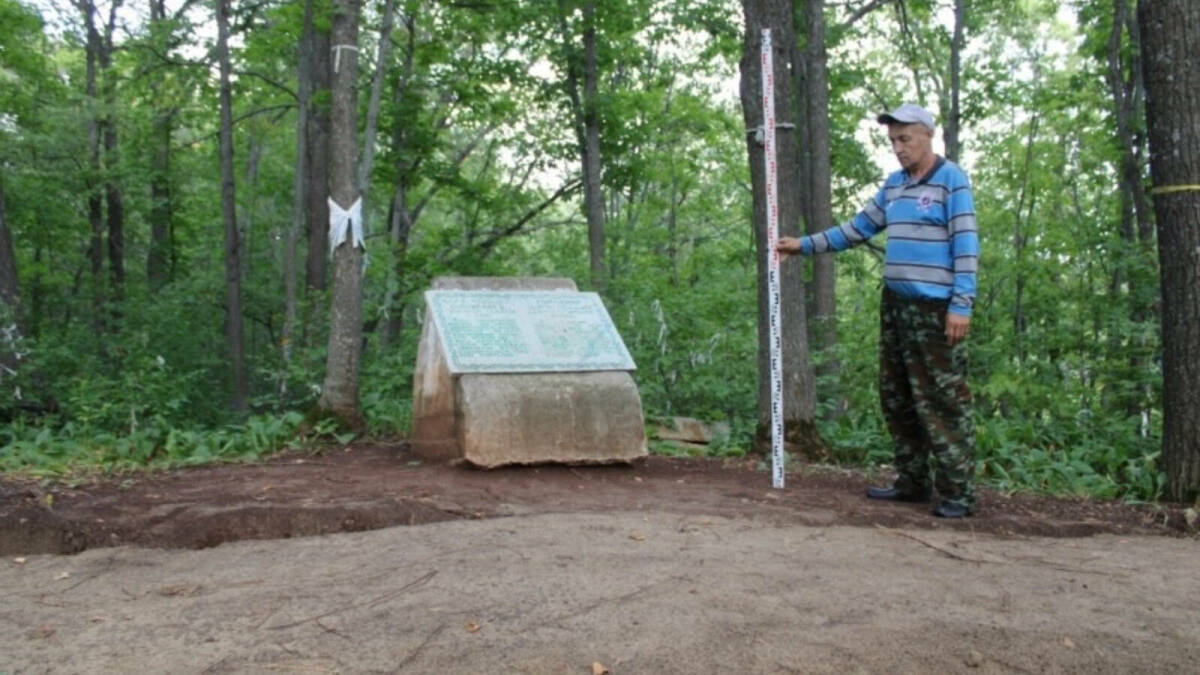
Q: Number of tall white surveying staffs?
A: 1